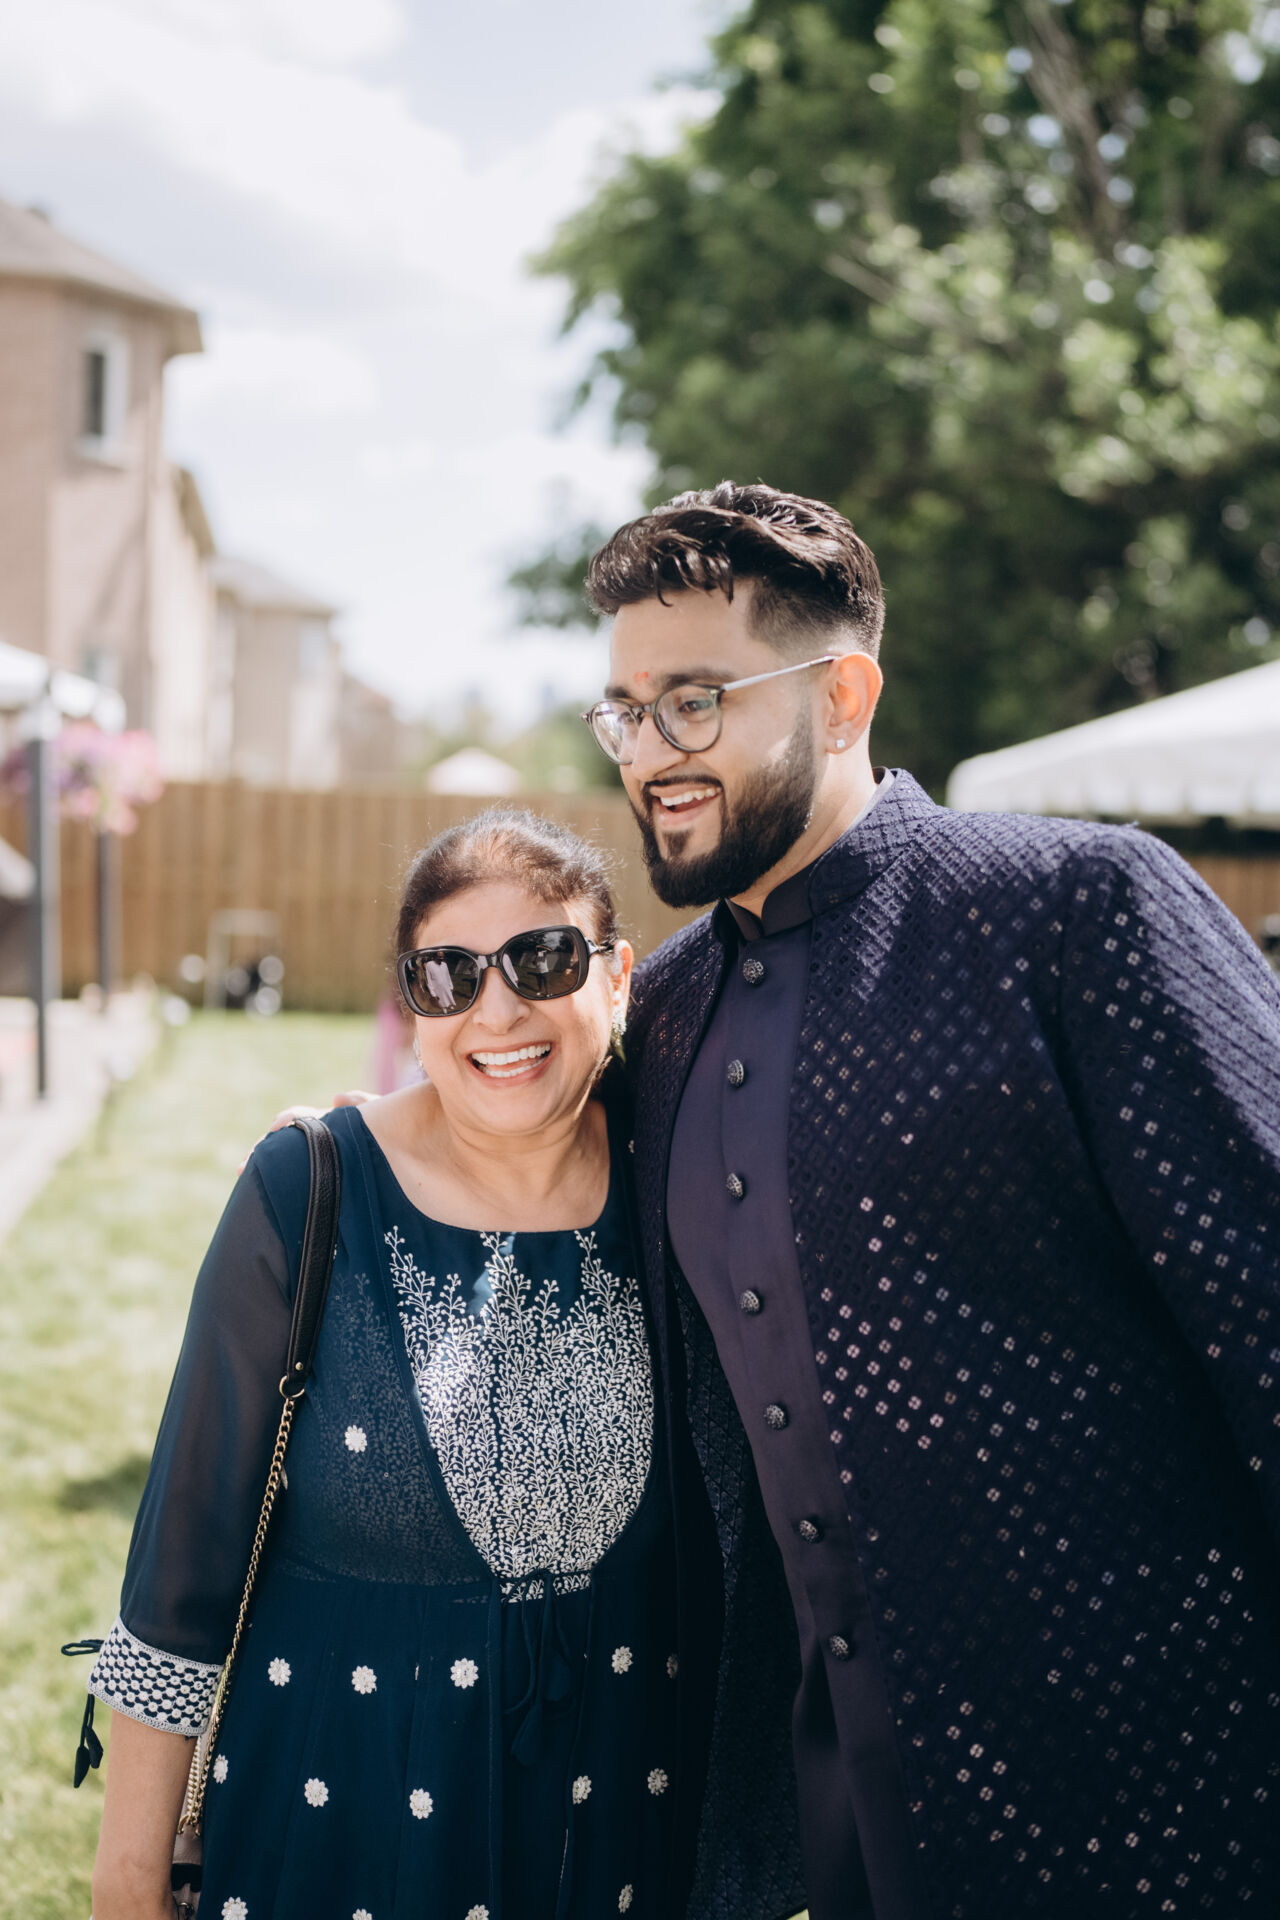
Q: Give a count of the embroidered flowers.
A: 15